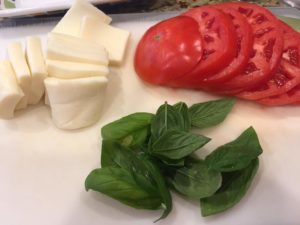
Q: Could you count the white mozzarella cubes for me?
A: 8